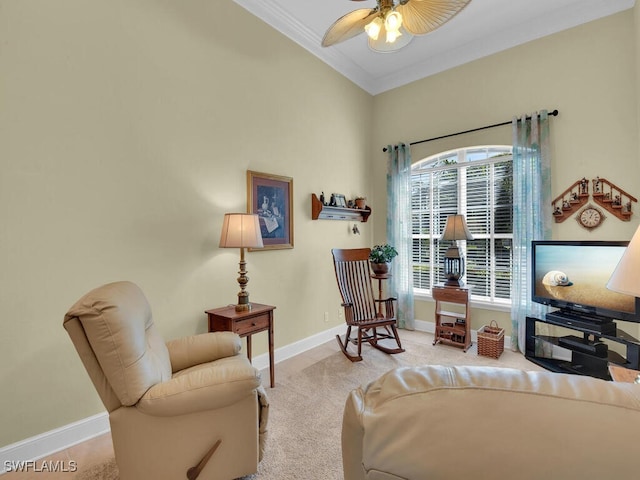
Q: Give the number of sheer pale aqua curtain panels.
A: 2